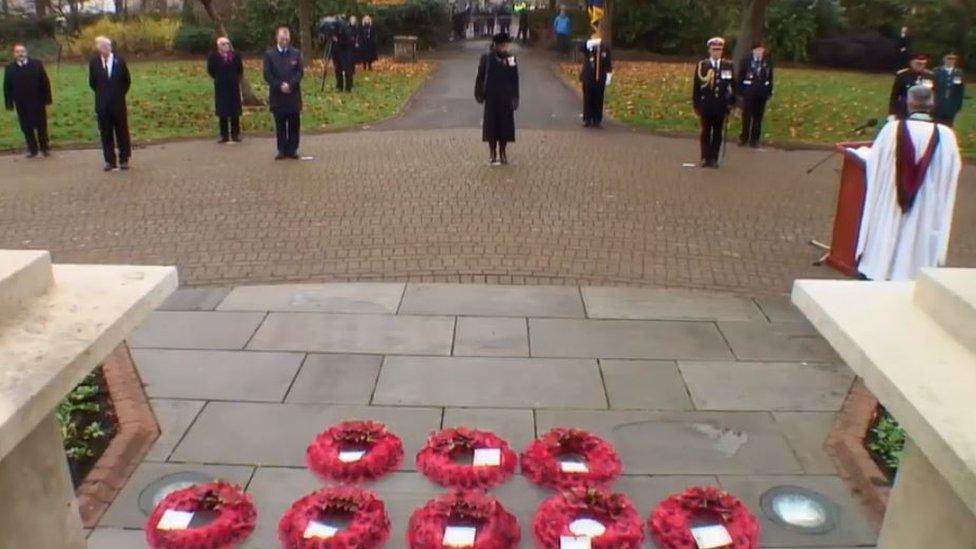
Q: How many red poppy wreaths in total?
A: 8